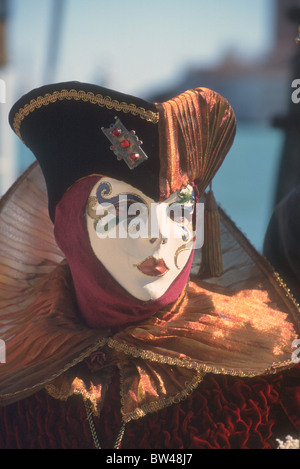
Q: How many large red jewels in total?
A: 3